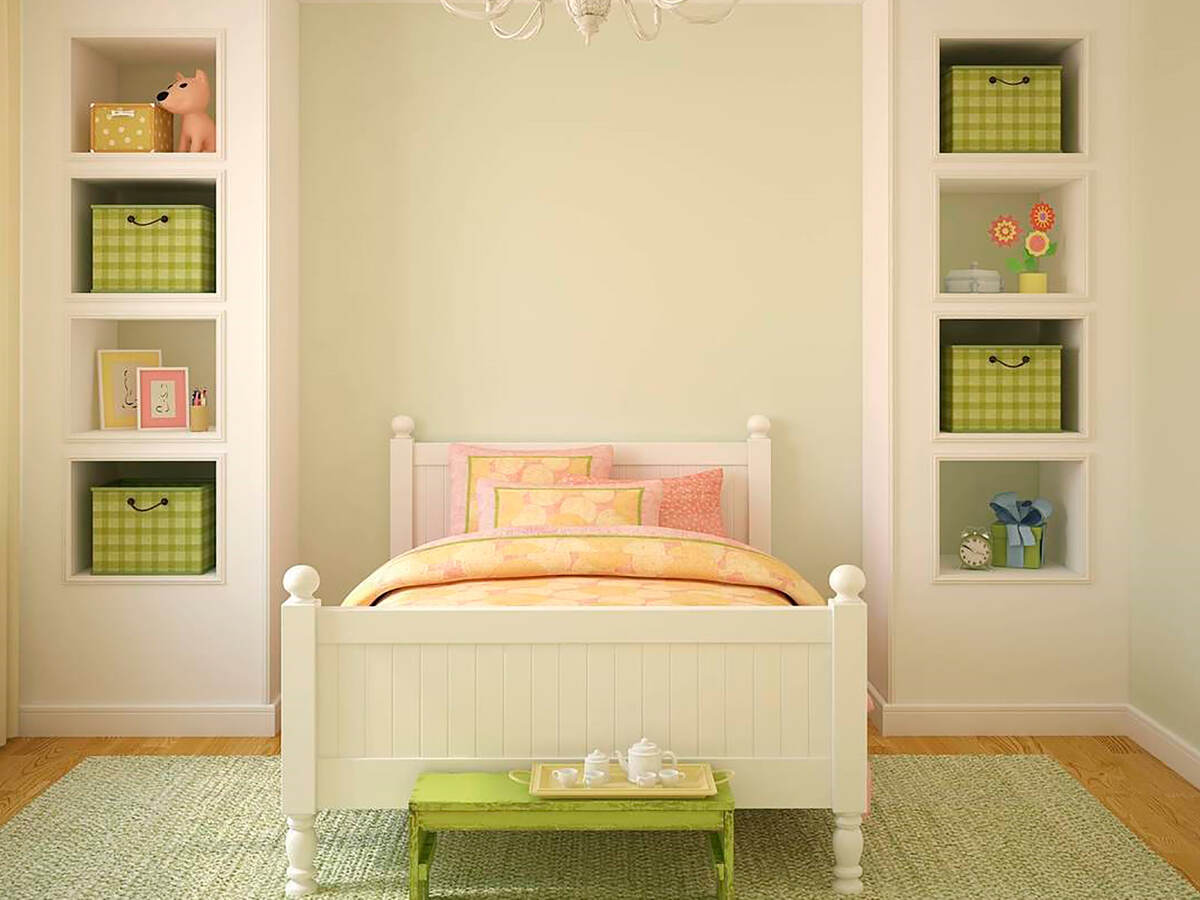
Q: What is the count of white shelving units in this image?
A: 2